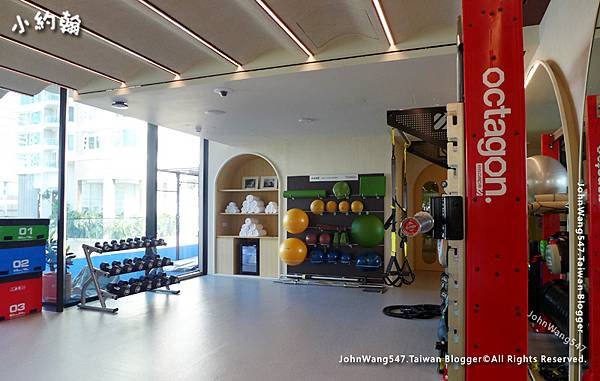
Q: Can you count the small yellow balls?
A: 4